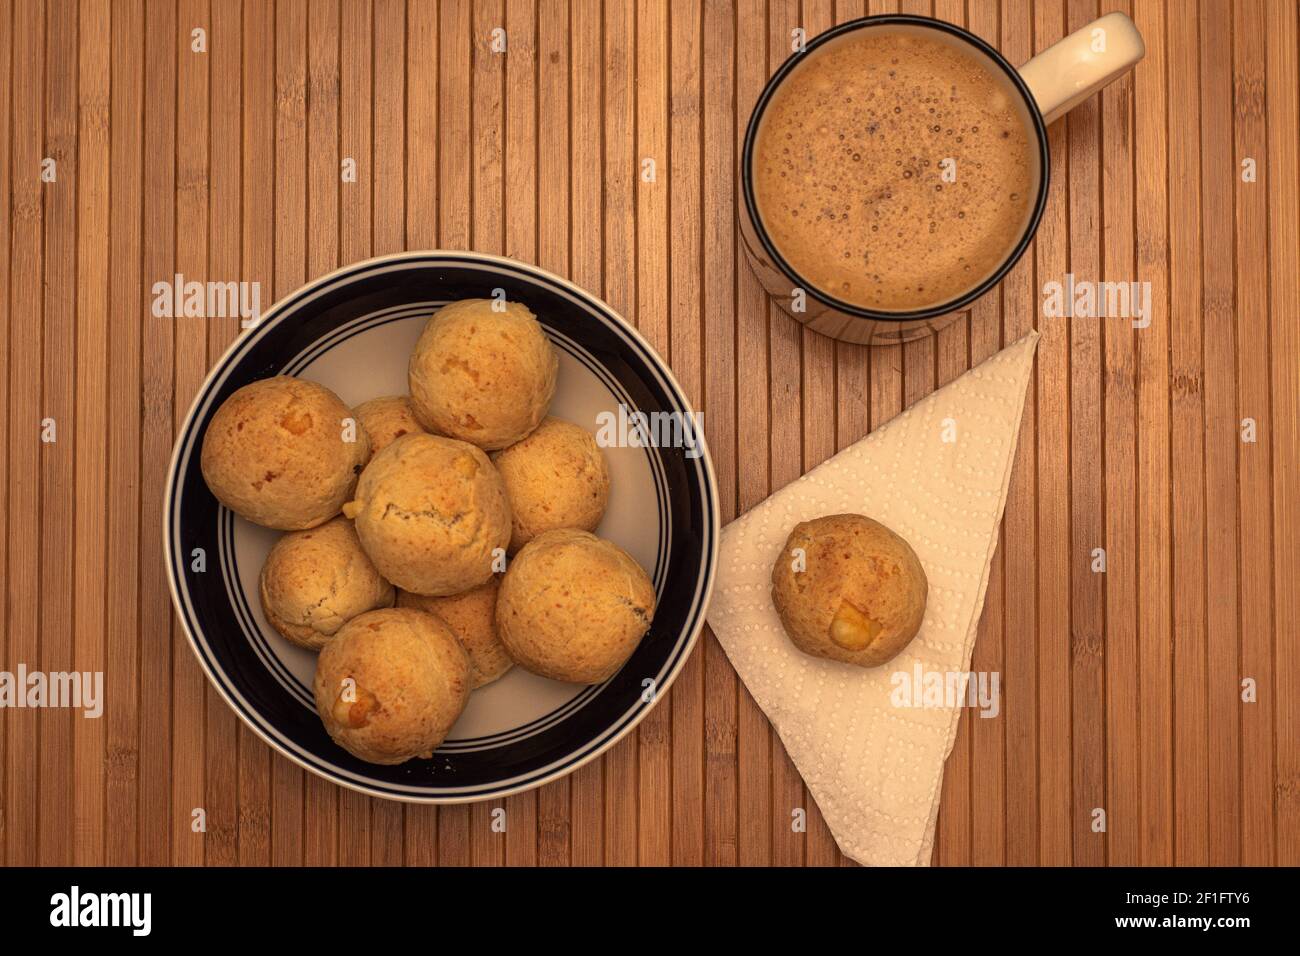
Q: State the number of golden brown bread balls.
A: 10